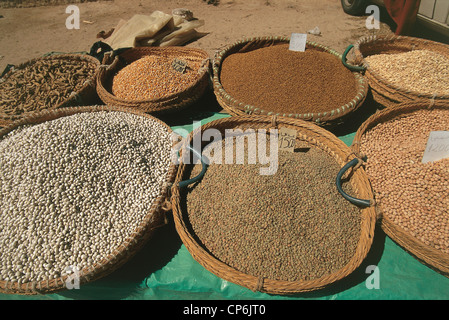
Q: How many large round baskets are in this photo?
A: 7